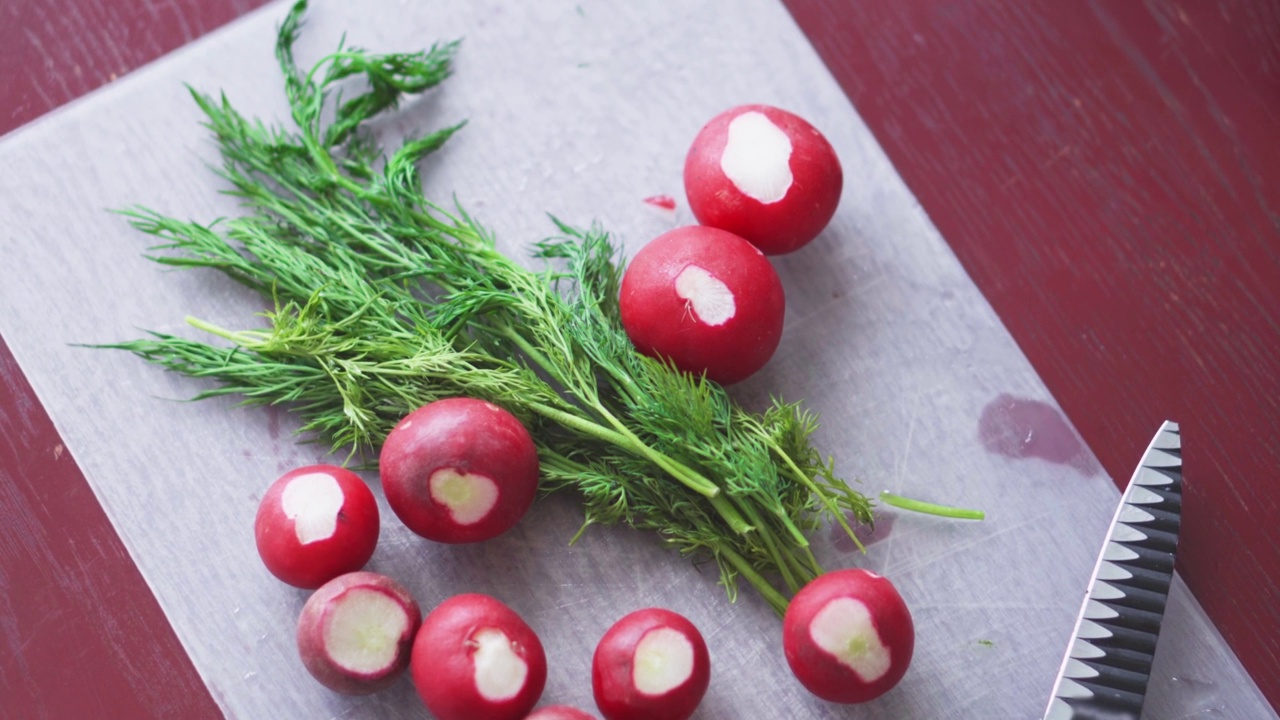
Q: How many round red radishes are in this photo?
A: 9